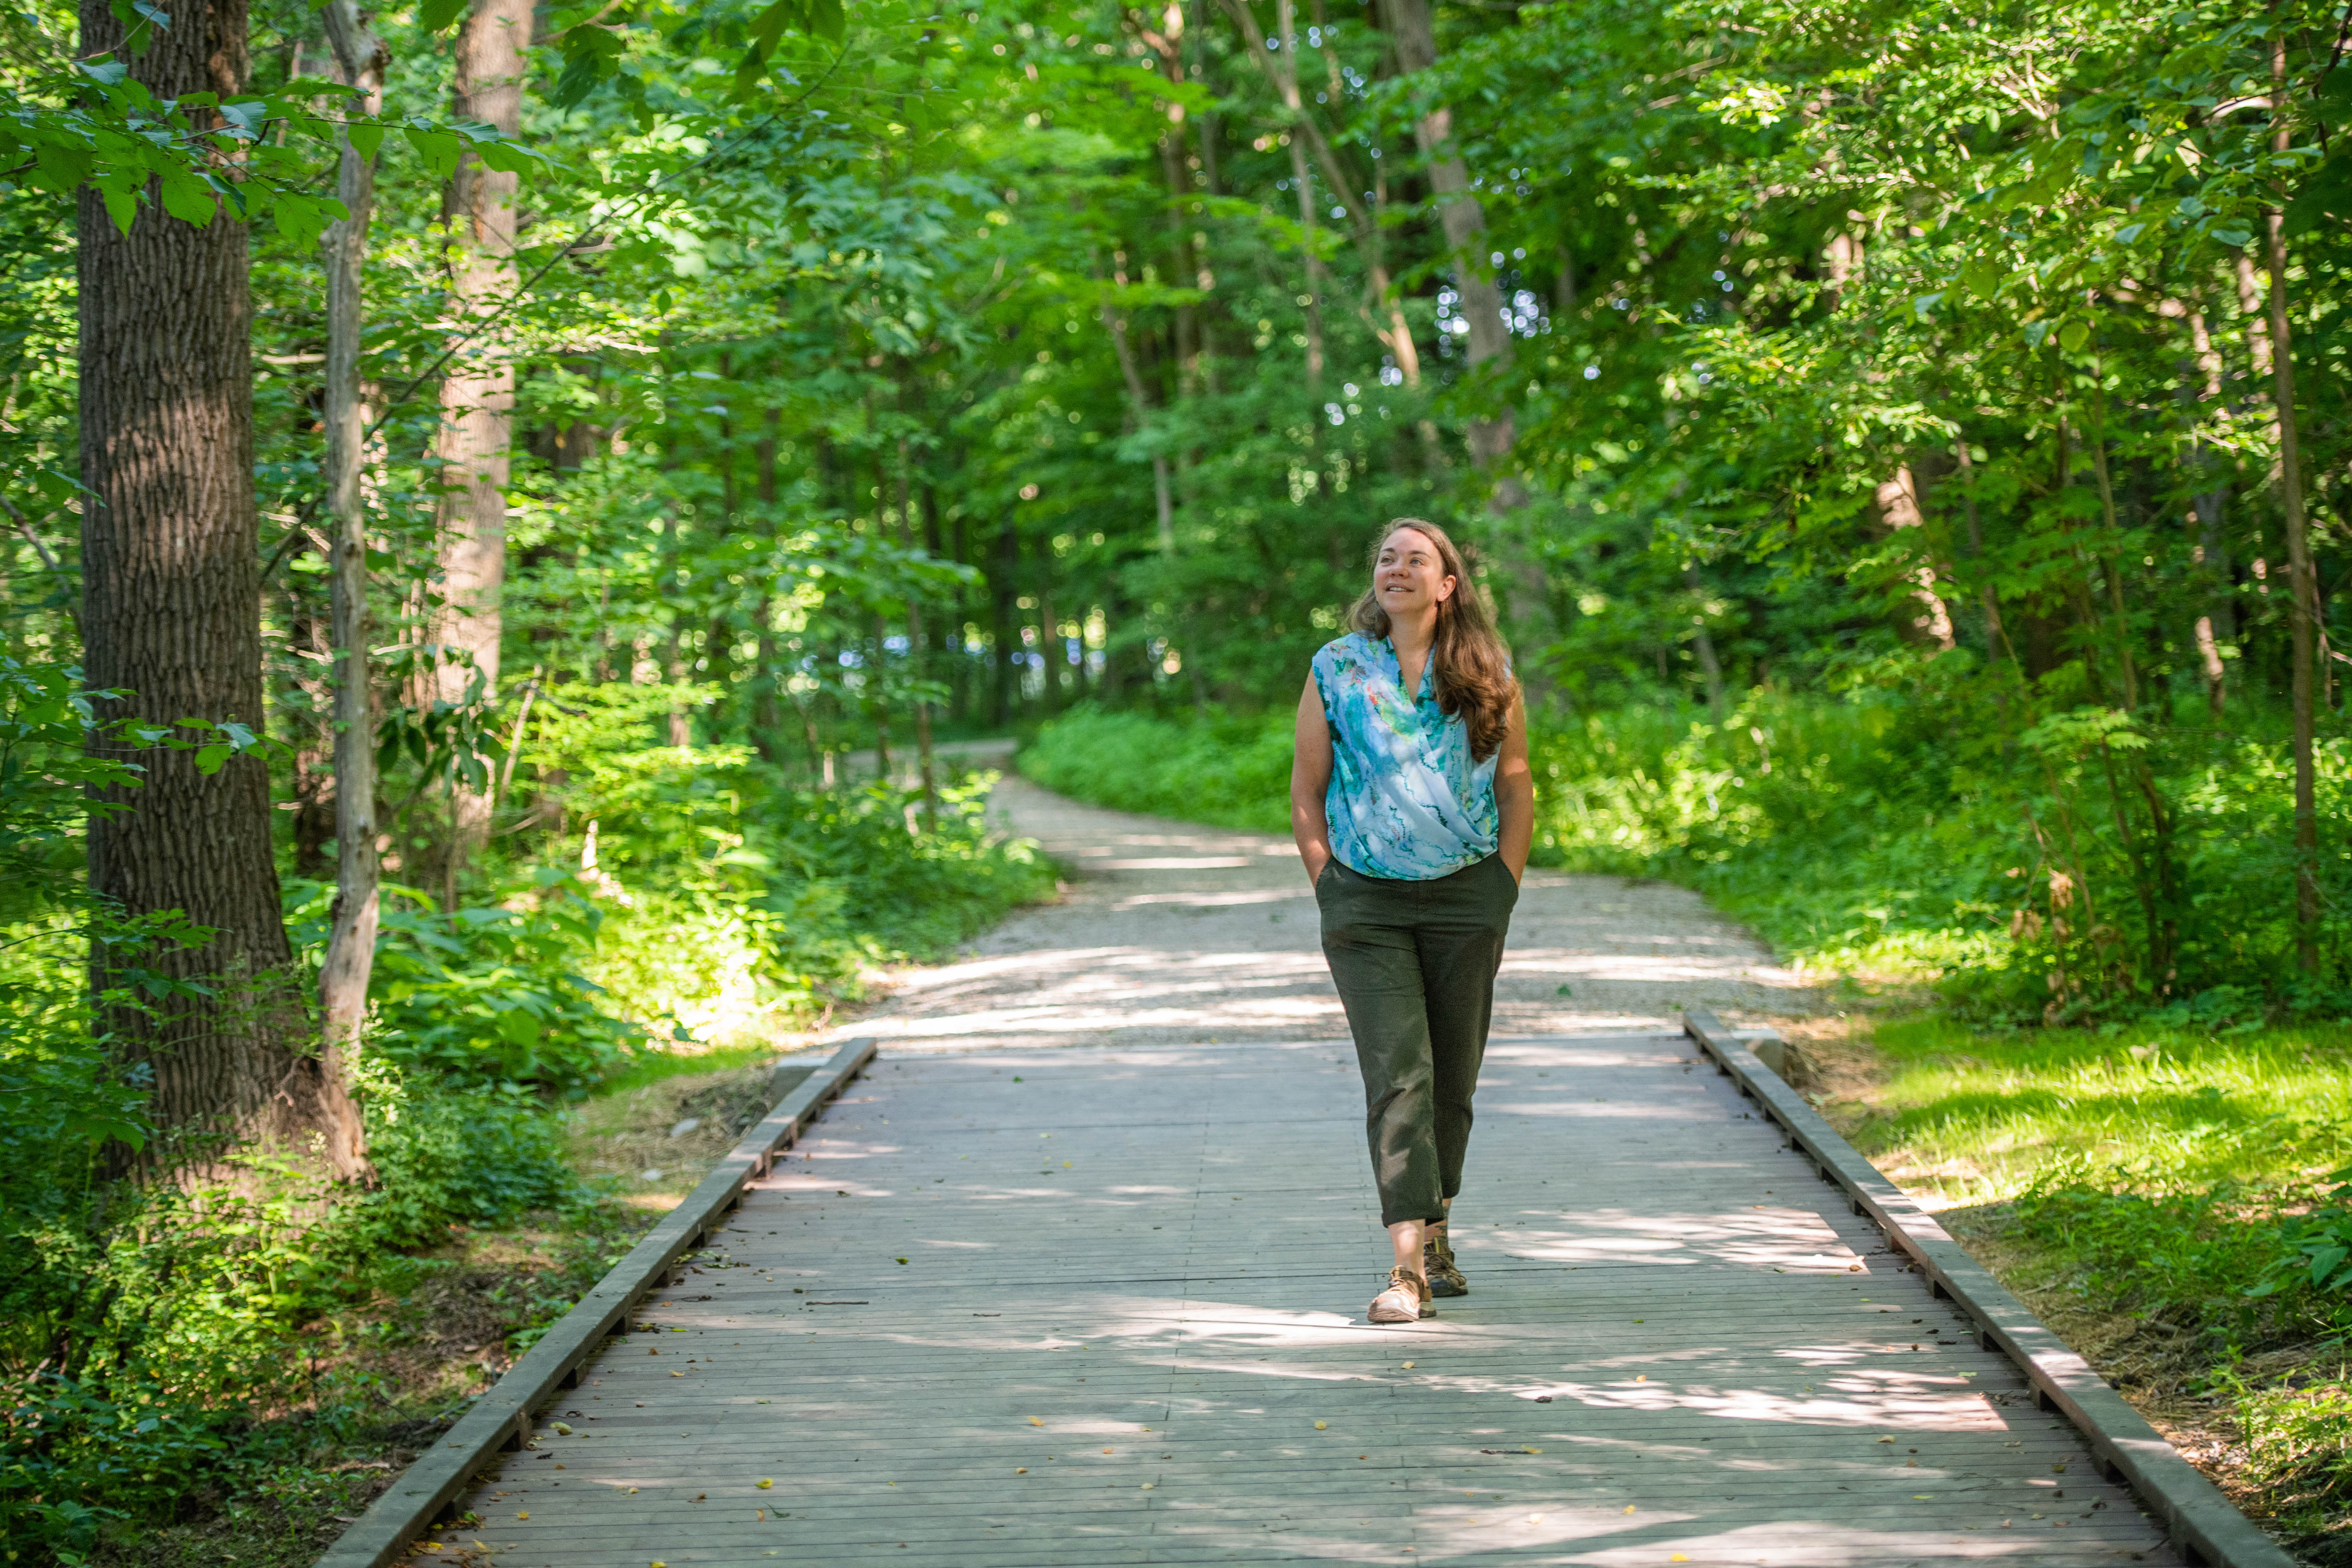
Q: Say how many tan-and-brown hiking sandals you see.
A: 2